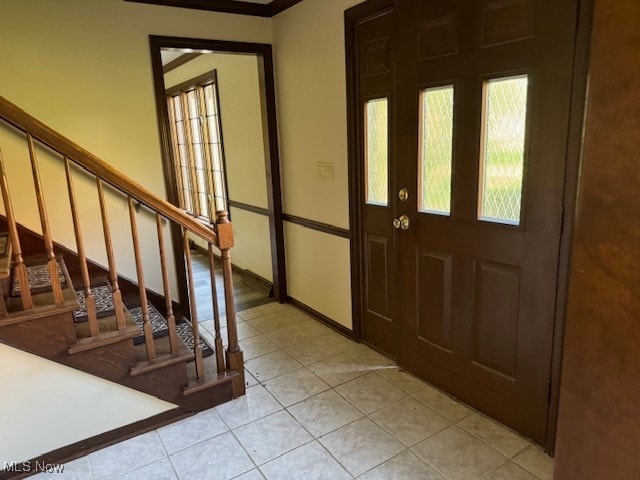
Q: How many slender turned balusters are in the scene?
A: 8